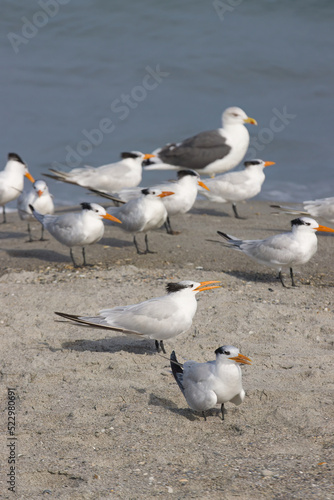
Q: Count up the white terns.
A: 11